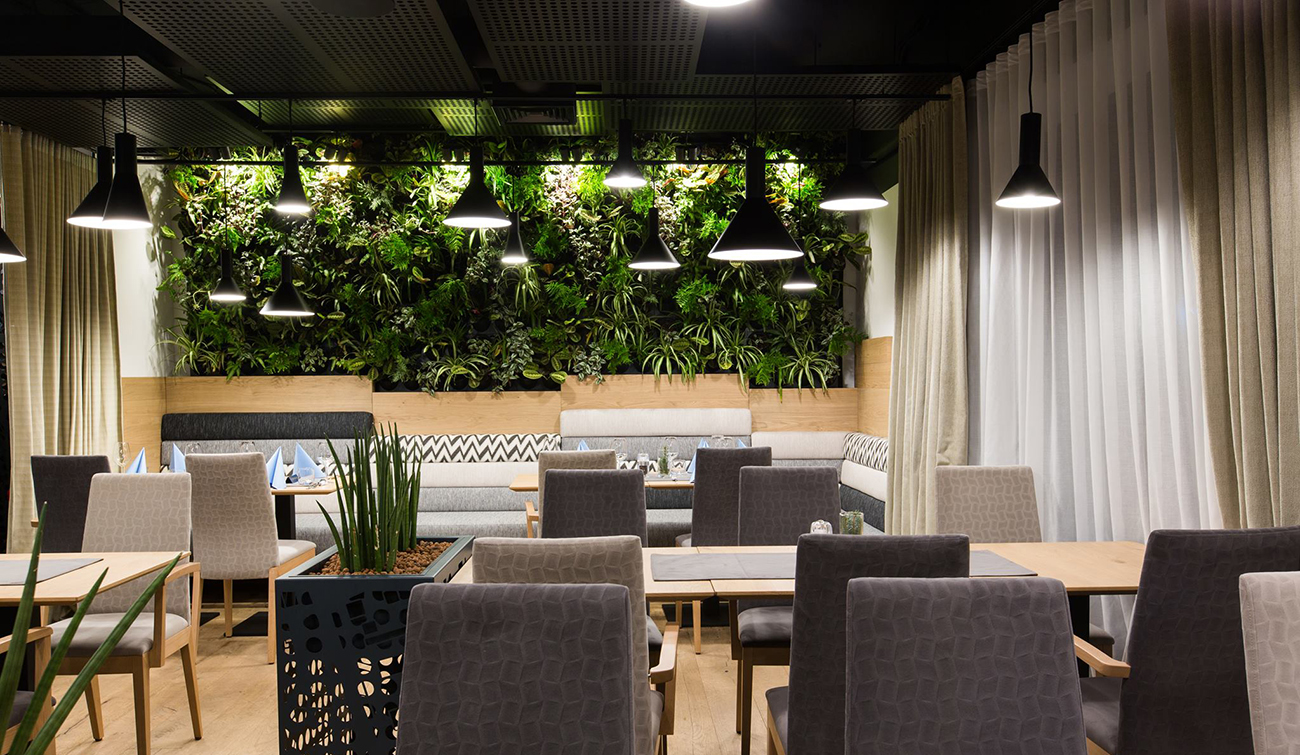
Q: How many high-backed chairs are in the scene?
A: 14